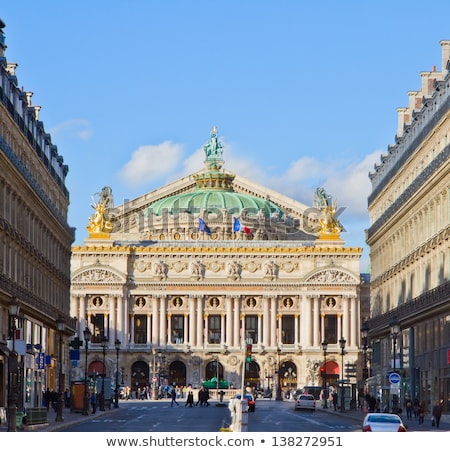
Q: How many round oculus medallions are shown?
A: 7